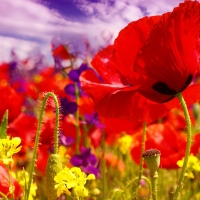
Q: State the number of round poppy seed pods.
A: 1